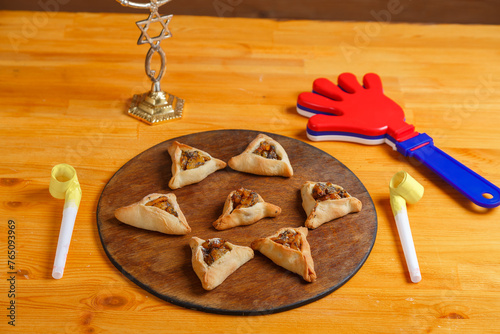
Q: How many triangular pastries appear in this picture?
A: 7